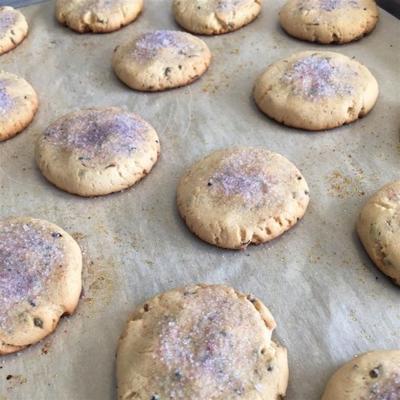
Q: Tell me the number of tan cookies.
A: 13